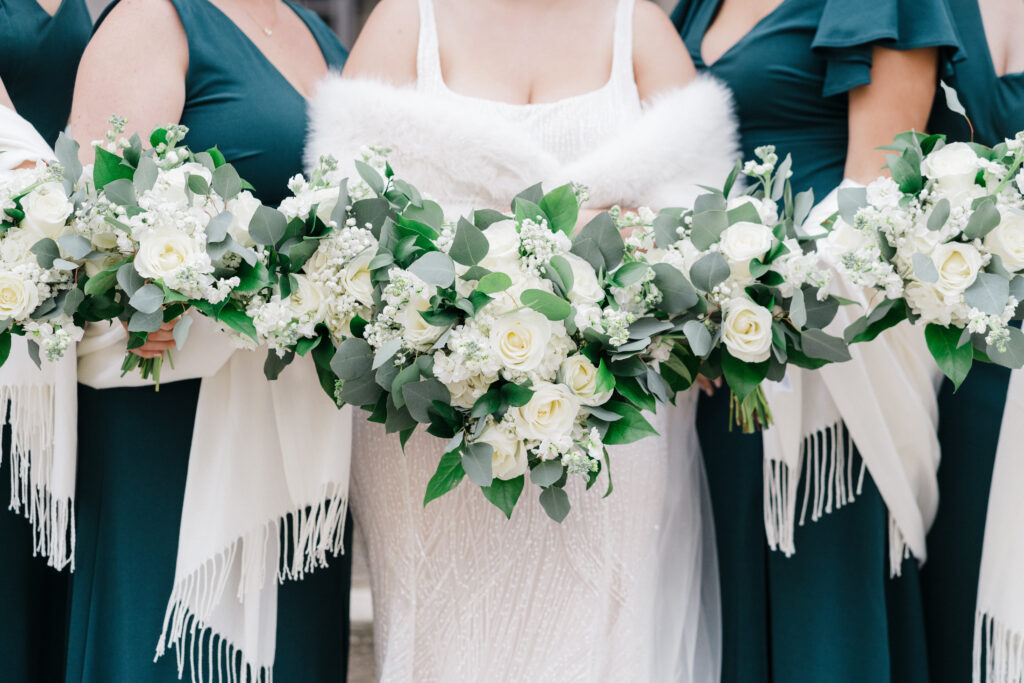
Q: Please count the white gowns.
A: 1